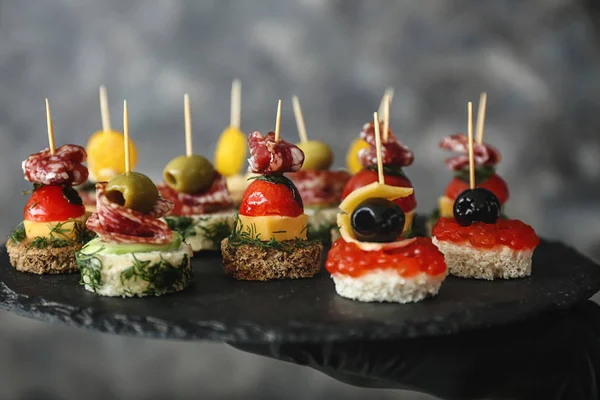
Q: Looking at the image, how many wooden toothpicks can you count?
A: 12